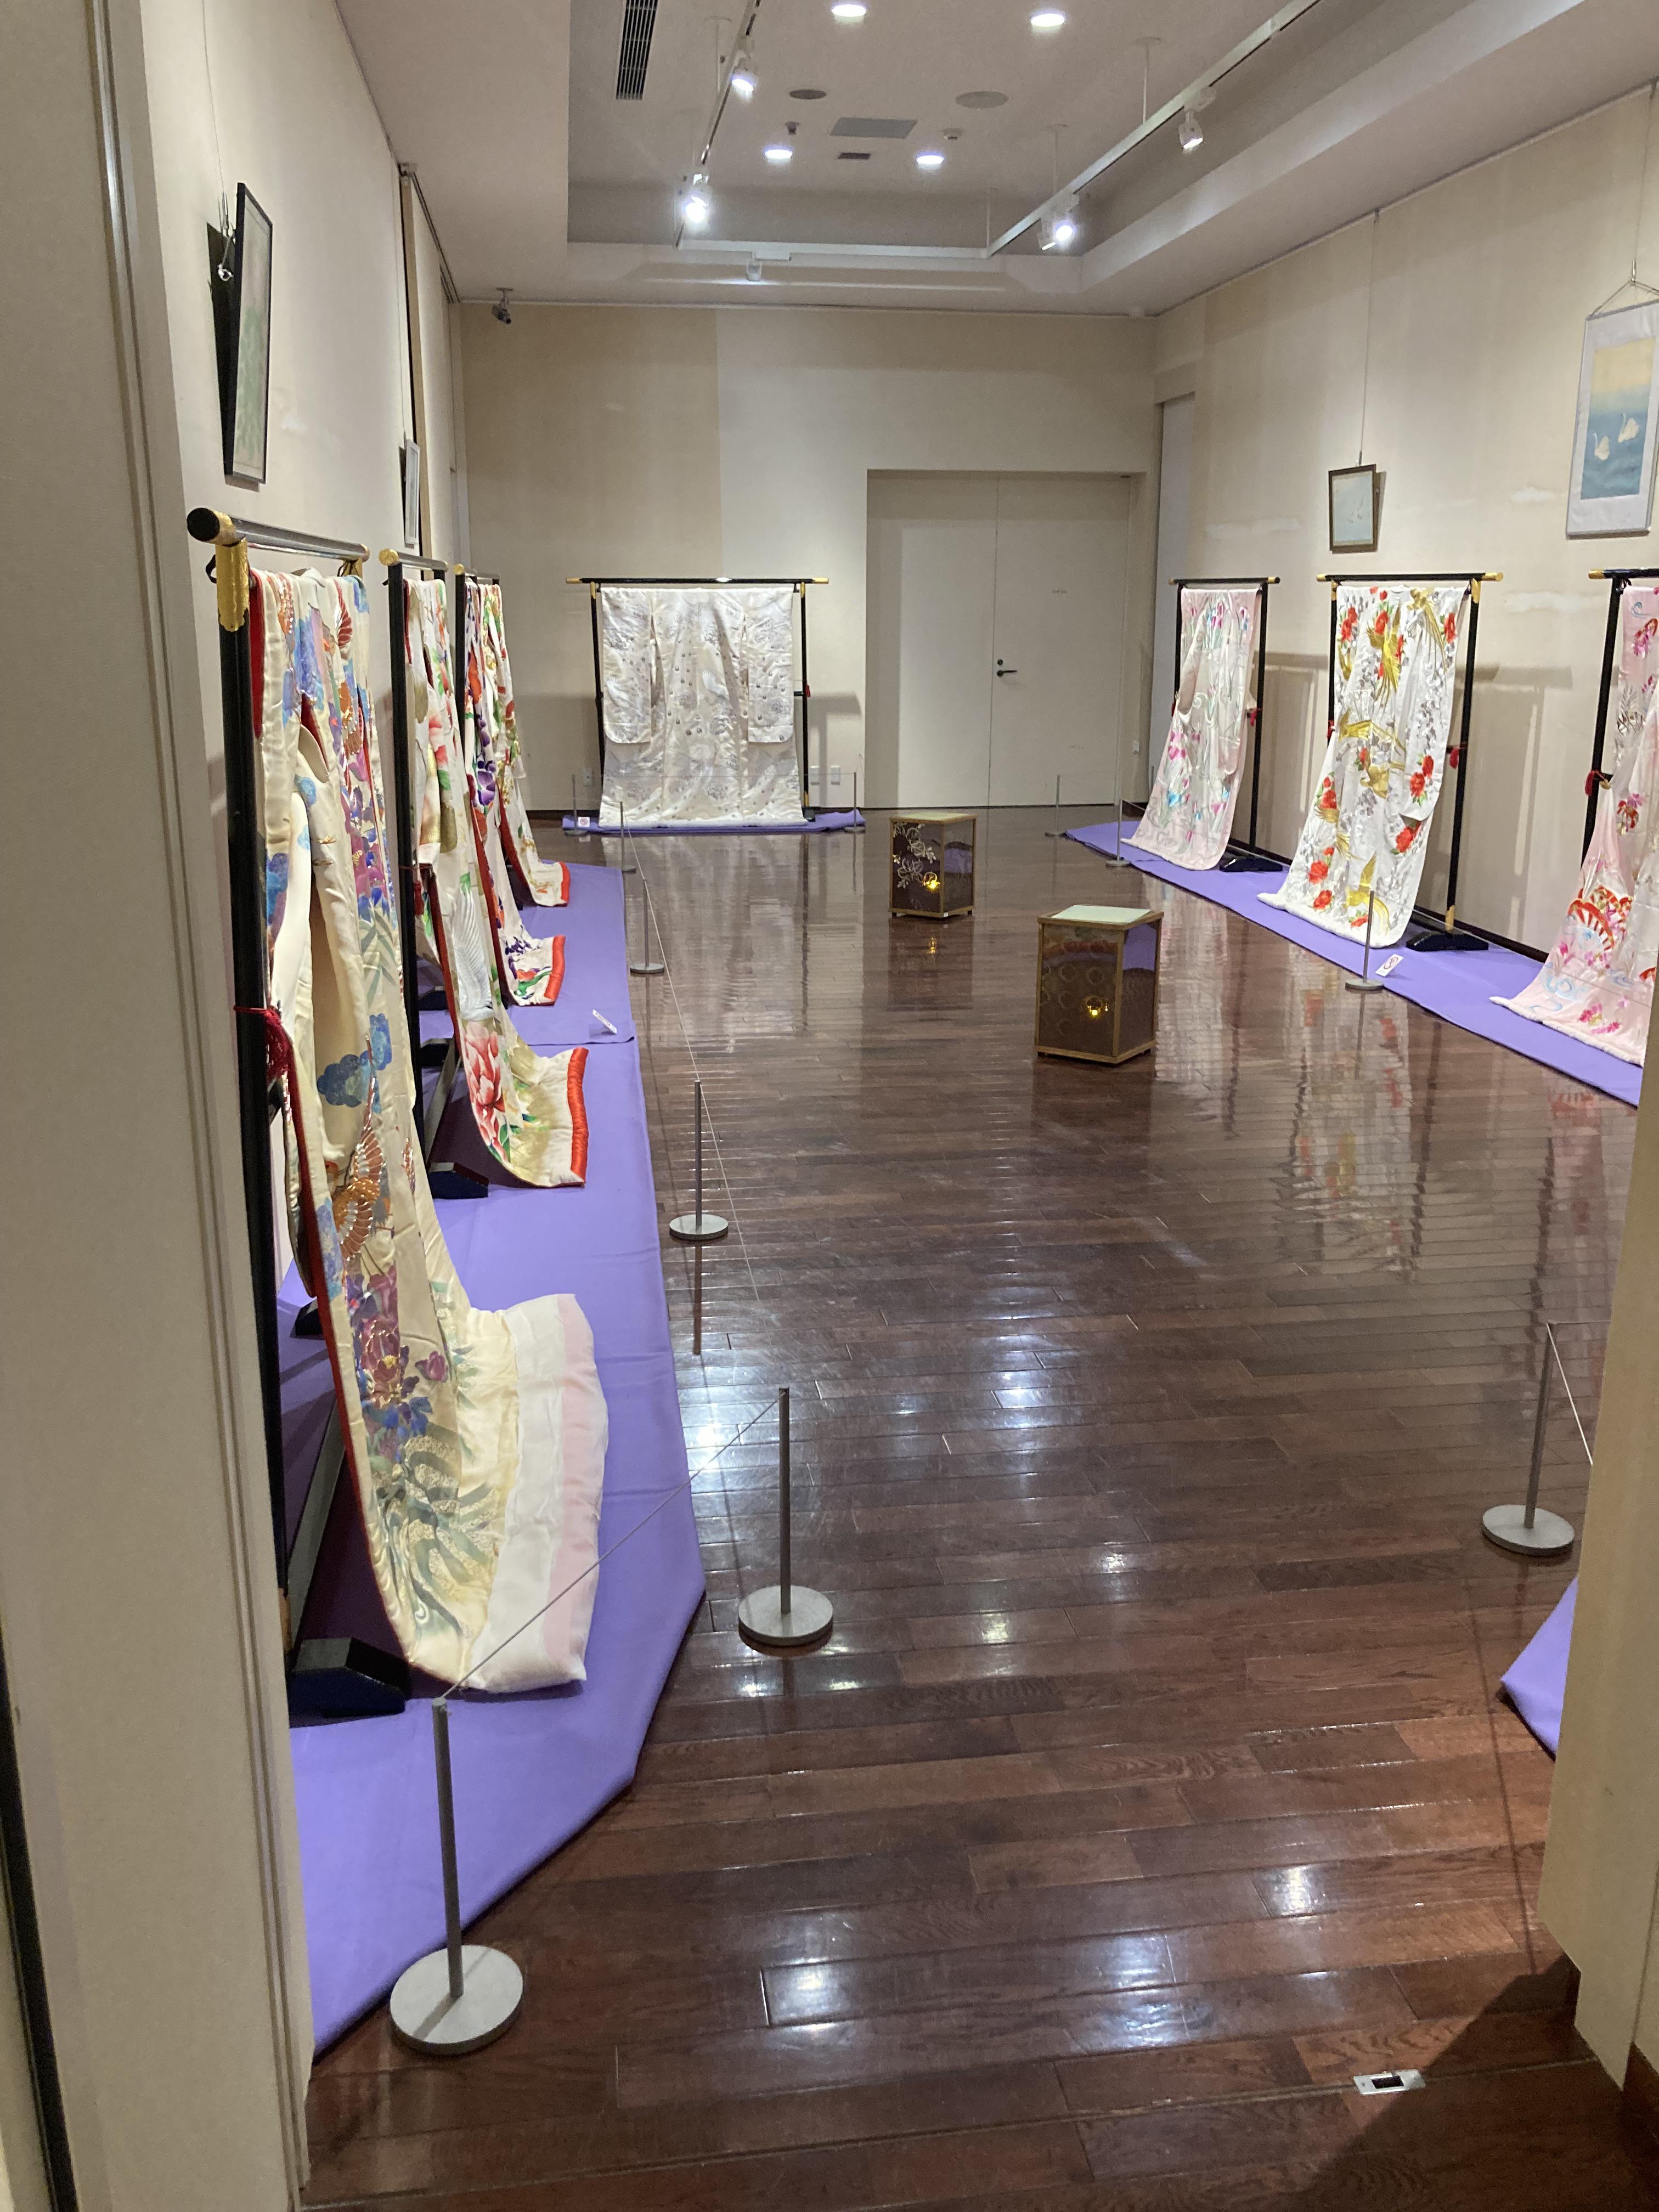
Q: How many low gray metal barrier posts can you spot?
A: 11